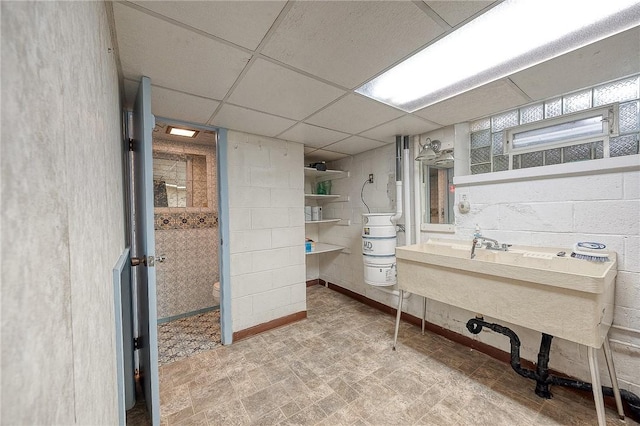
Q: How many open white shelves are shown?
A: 4